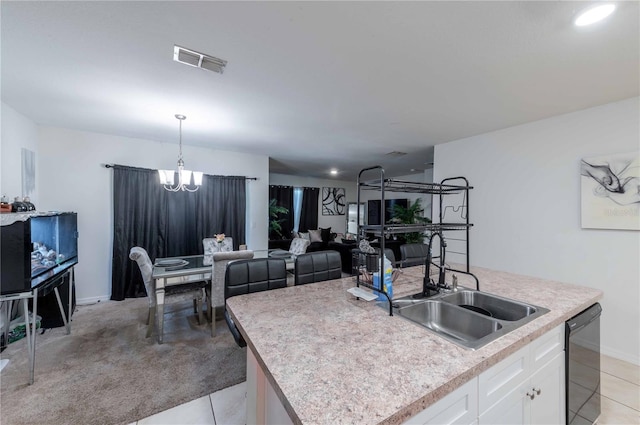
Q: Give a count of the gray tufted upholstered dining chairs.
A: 4